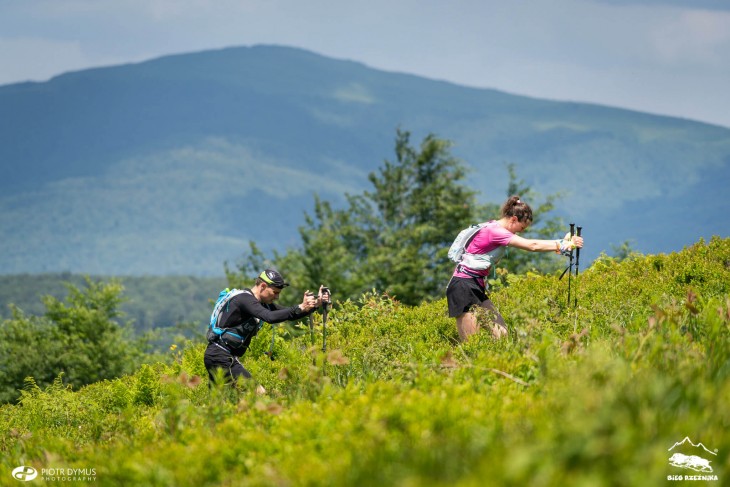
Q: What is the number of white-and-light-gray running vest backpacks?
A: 1